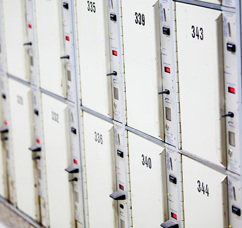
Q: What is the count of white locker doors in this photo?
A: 10